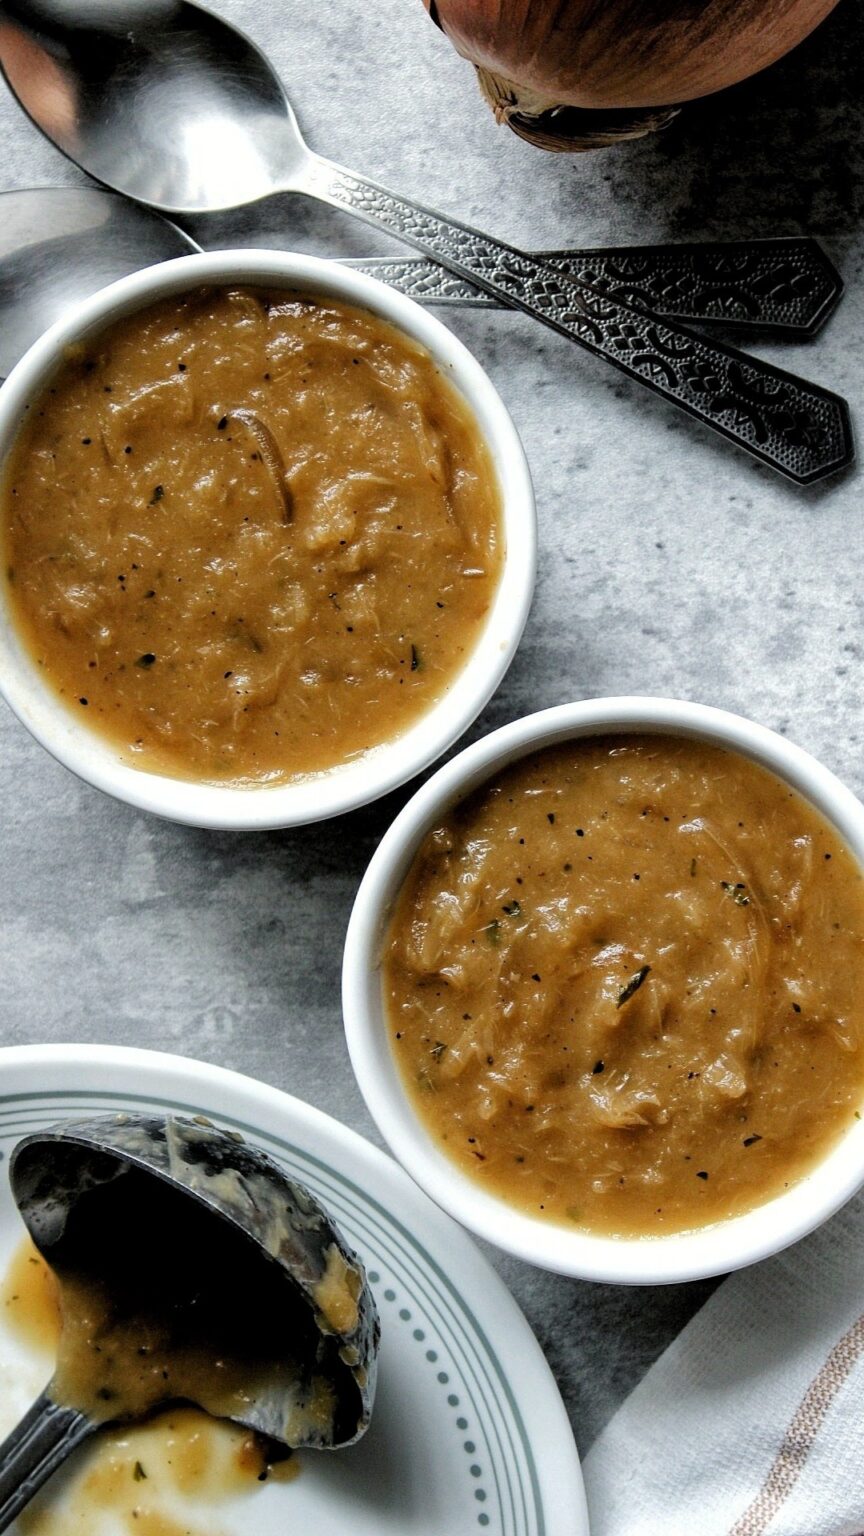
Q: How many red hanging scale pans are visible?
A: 0